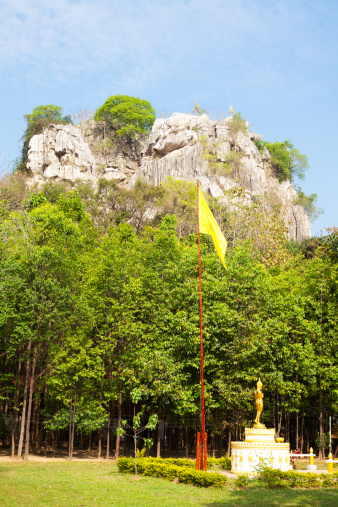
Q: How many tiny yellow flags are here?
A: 2